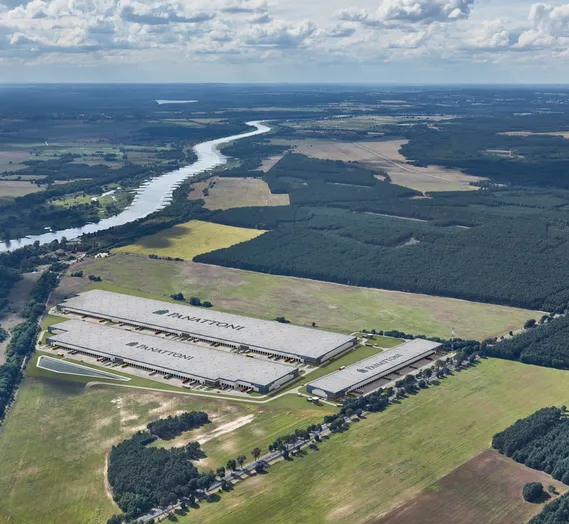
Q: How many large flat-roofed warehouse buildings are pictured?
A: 3